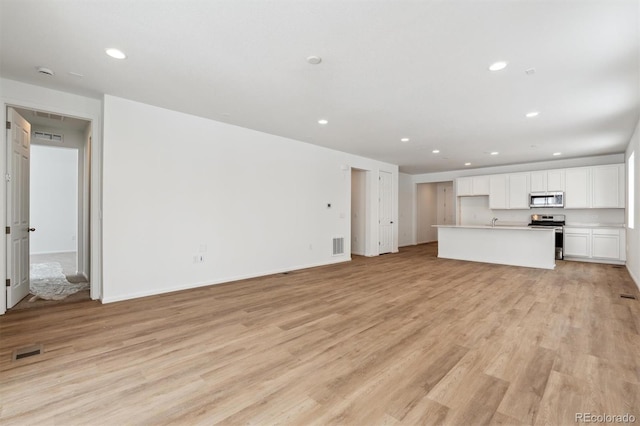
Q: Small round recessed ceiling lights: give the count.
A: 9